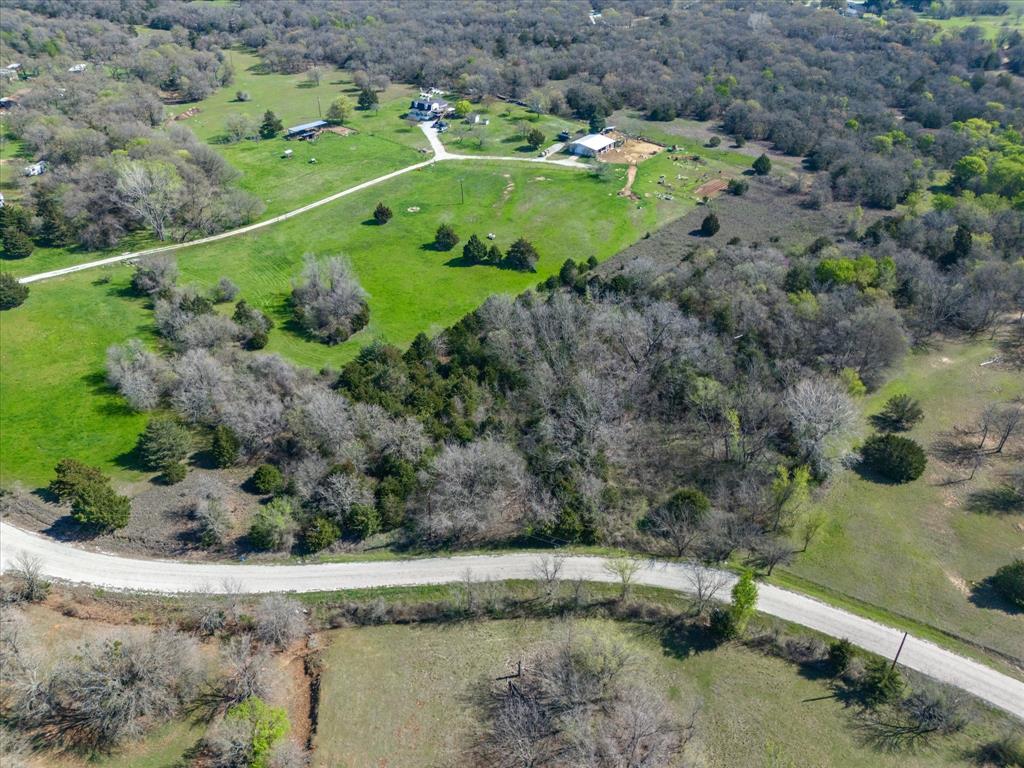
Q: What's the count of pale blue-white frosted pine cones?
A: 0